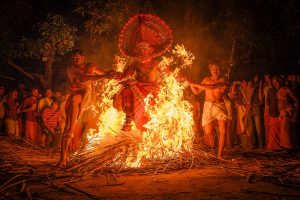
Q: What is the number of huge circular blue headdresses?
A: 0